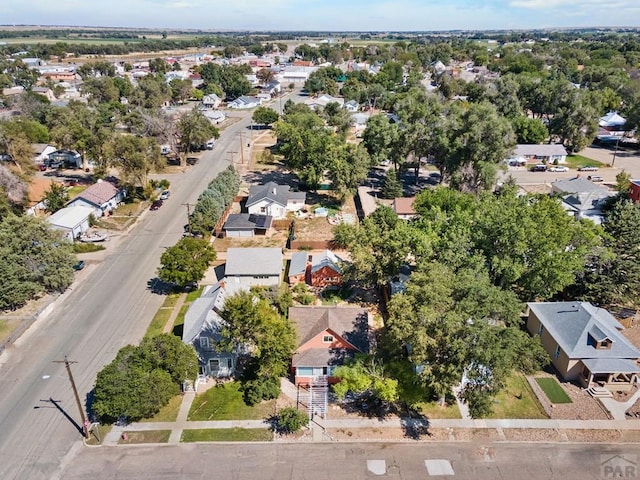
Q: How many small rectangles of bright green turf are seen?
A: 1